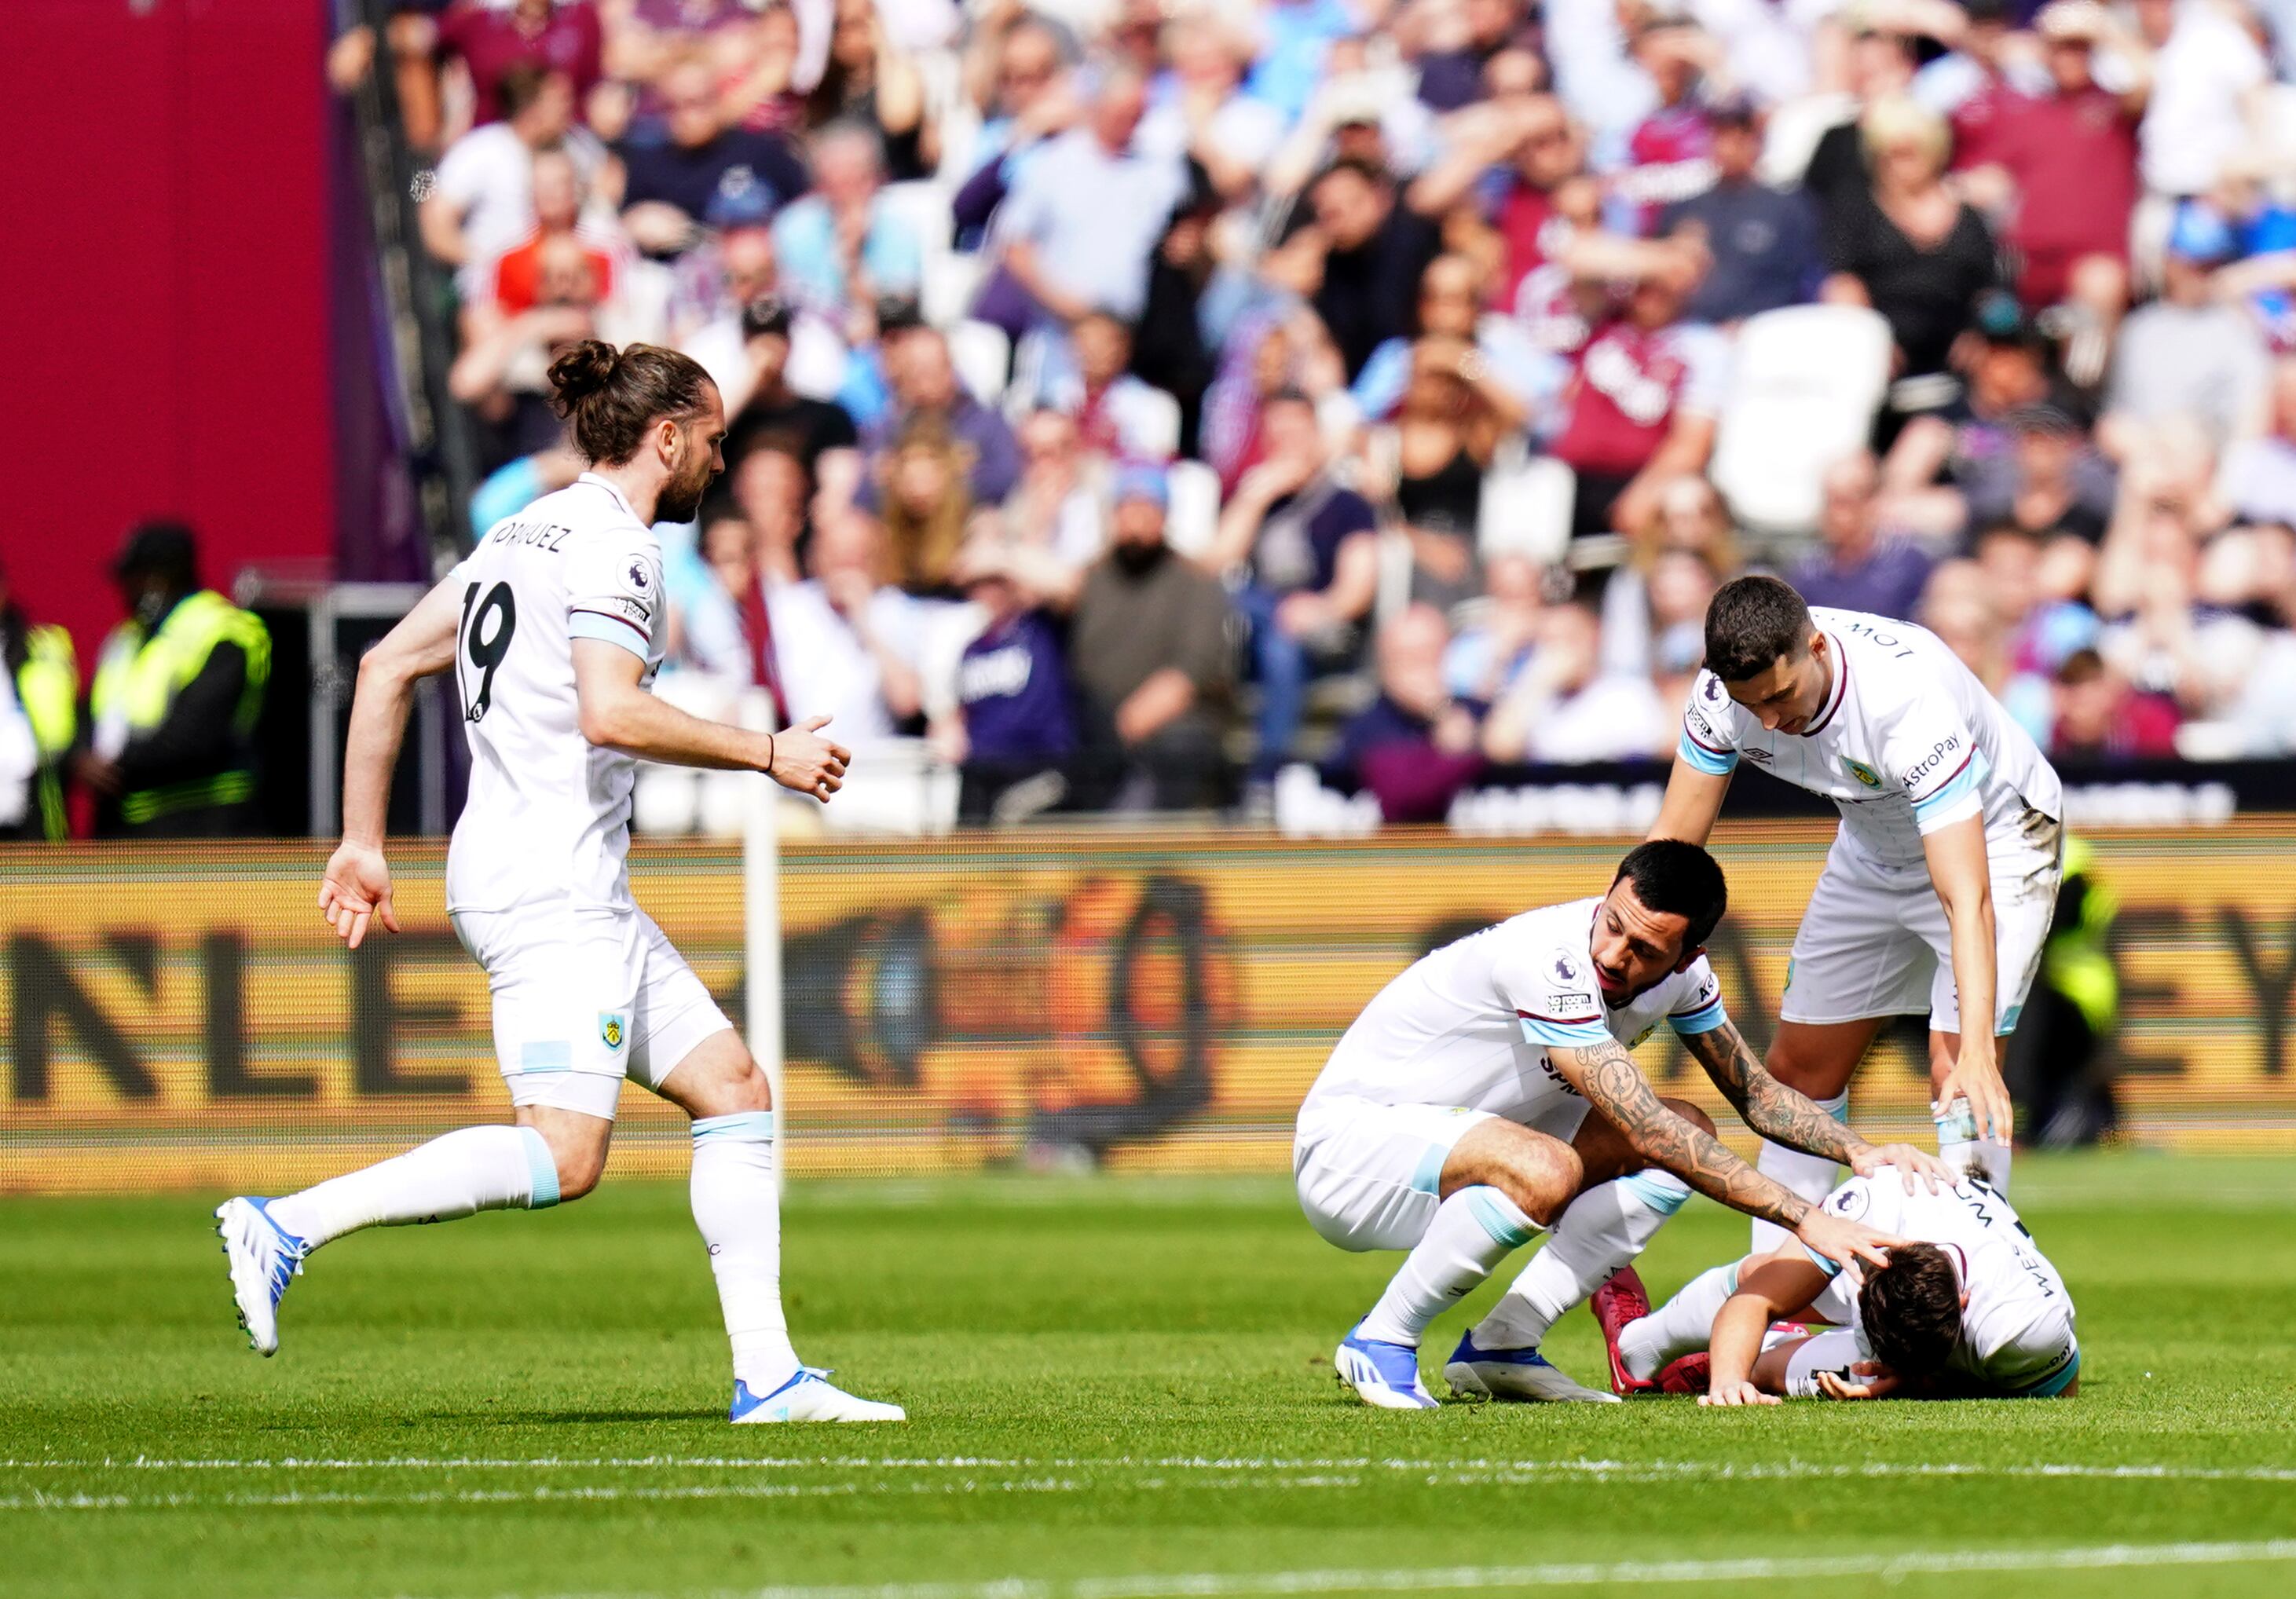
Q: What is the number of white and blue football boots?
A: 4